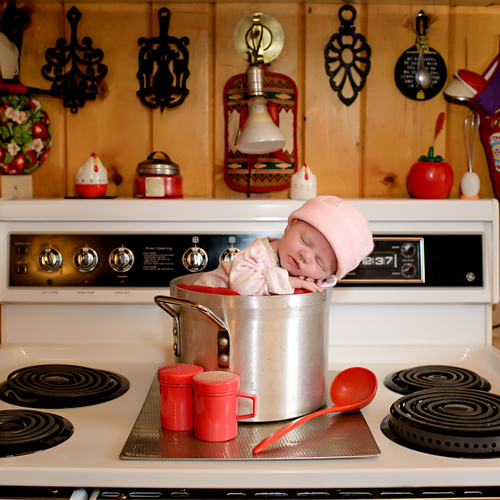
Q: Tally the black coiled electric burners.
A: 4